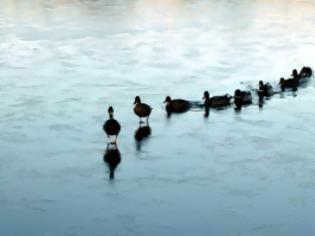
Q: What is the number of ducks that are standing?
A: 2